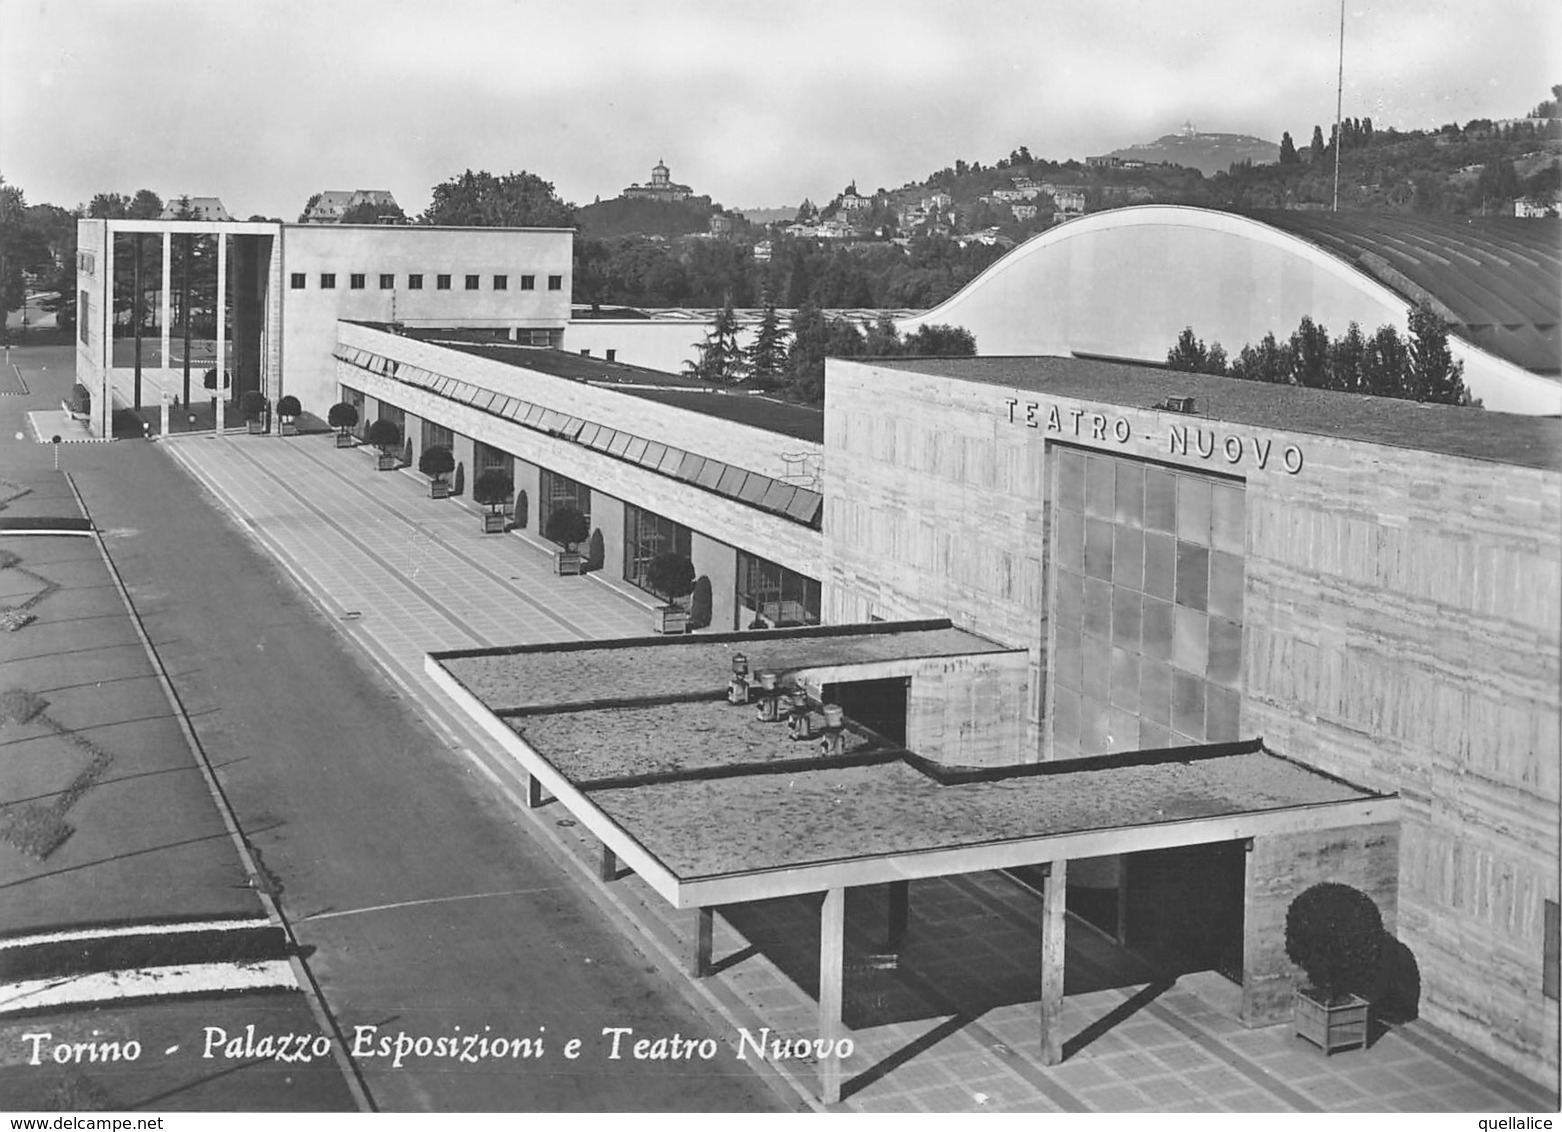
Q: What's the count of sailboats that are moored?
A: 0